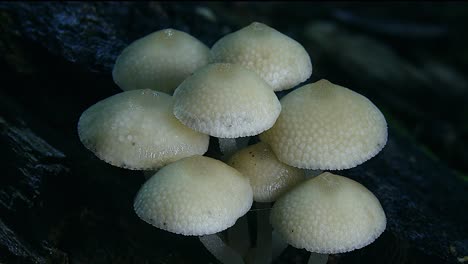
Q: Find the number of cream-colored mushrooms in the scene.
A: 8